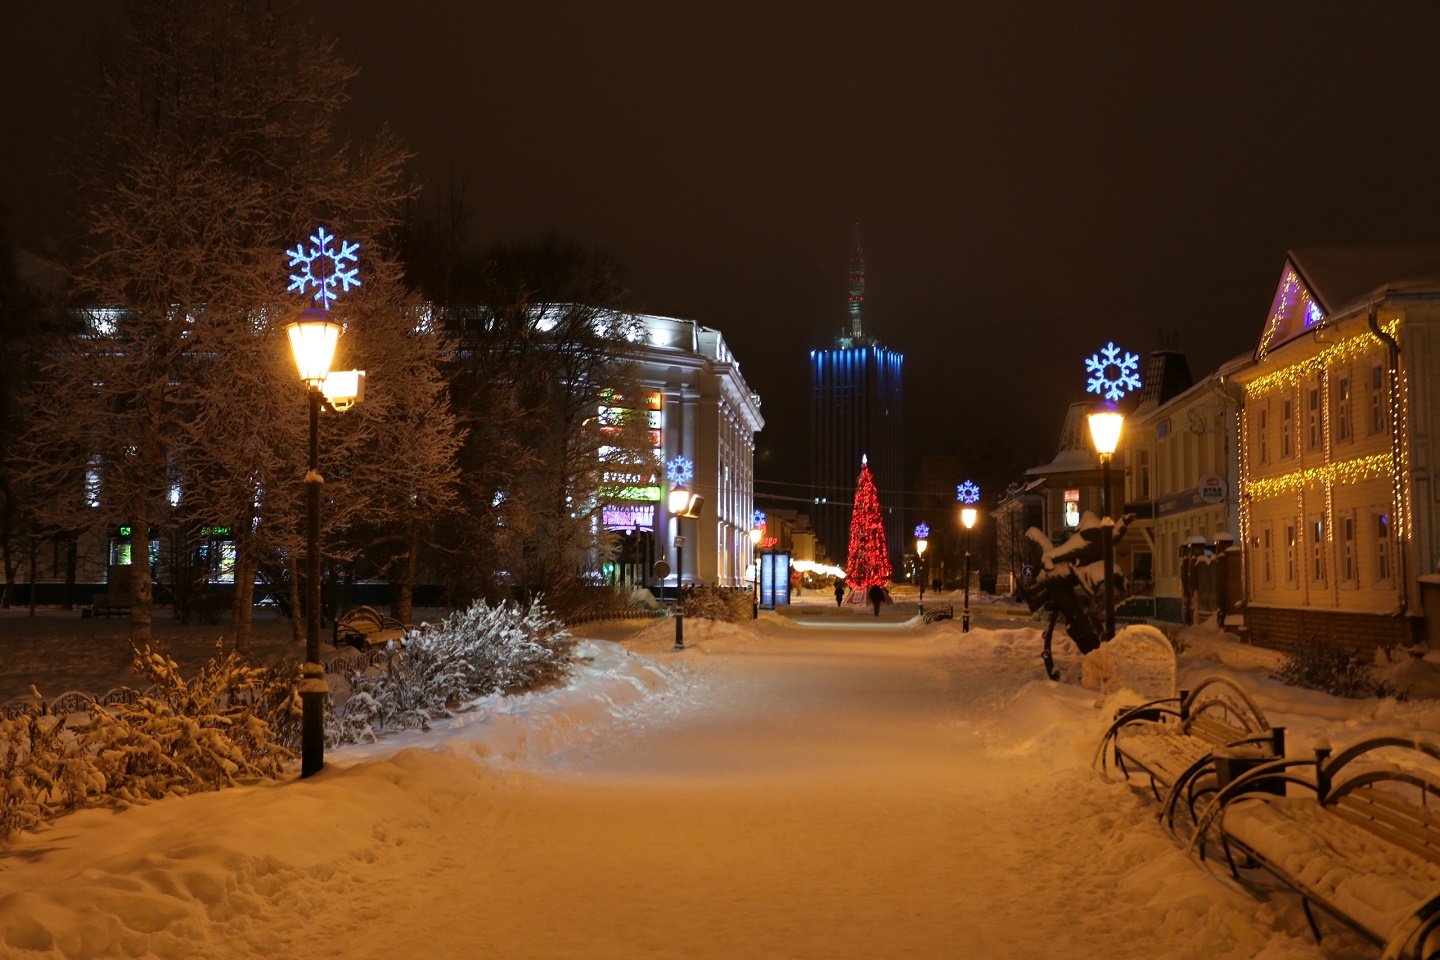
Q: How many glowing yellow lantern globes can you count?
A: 6